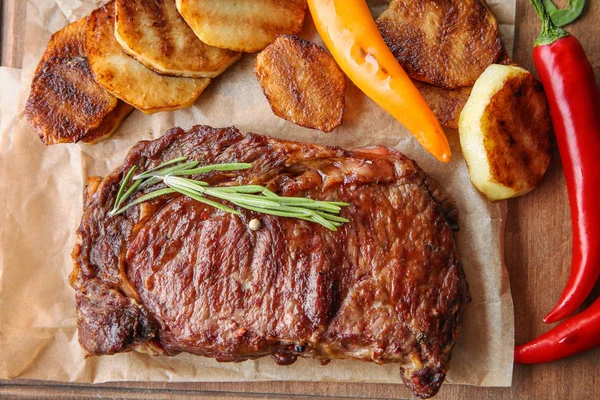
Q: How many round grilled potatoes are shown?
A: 9